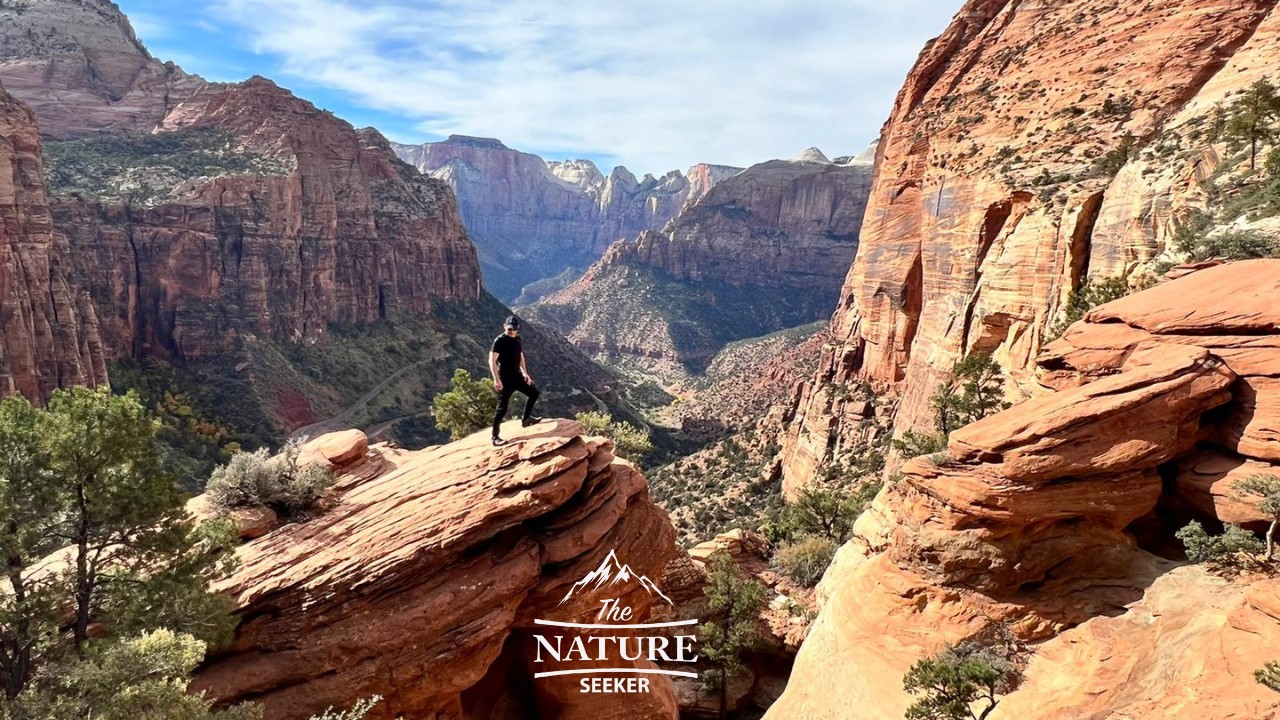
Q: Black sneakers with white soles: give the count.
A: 2